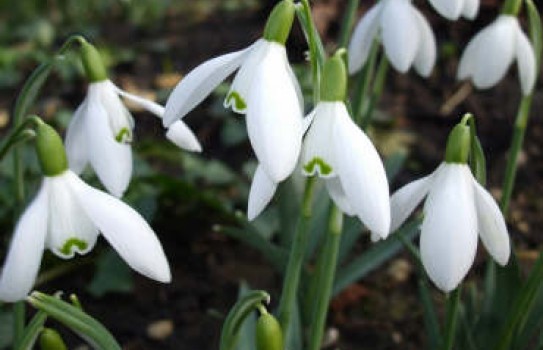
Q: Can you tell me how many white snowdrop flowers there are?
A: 8